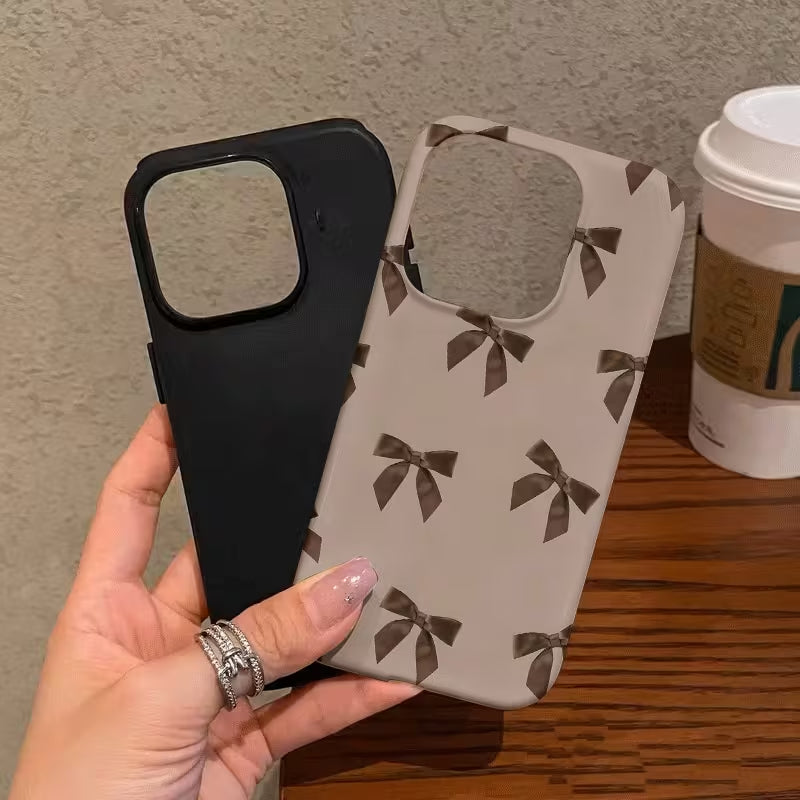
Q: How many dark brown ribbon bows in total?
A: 12